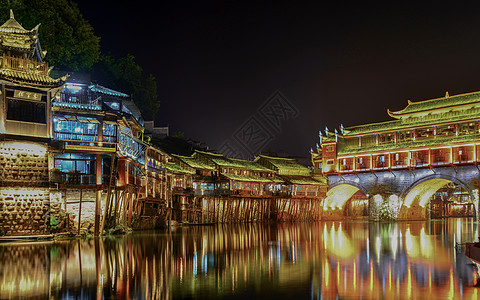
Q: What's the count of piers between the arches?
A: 1